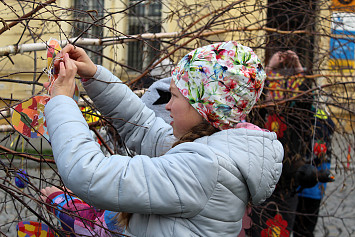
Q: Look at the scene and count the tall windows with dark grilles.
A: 2